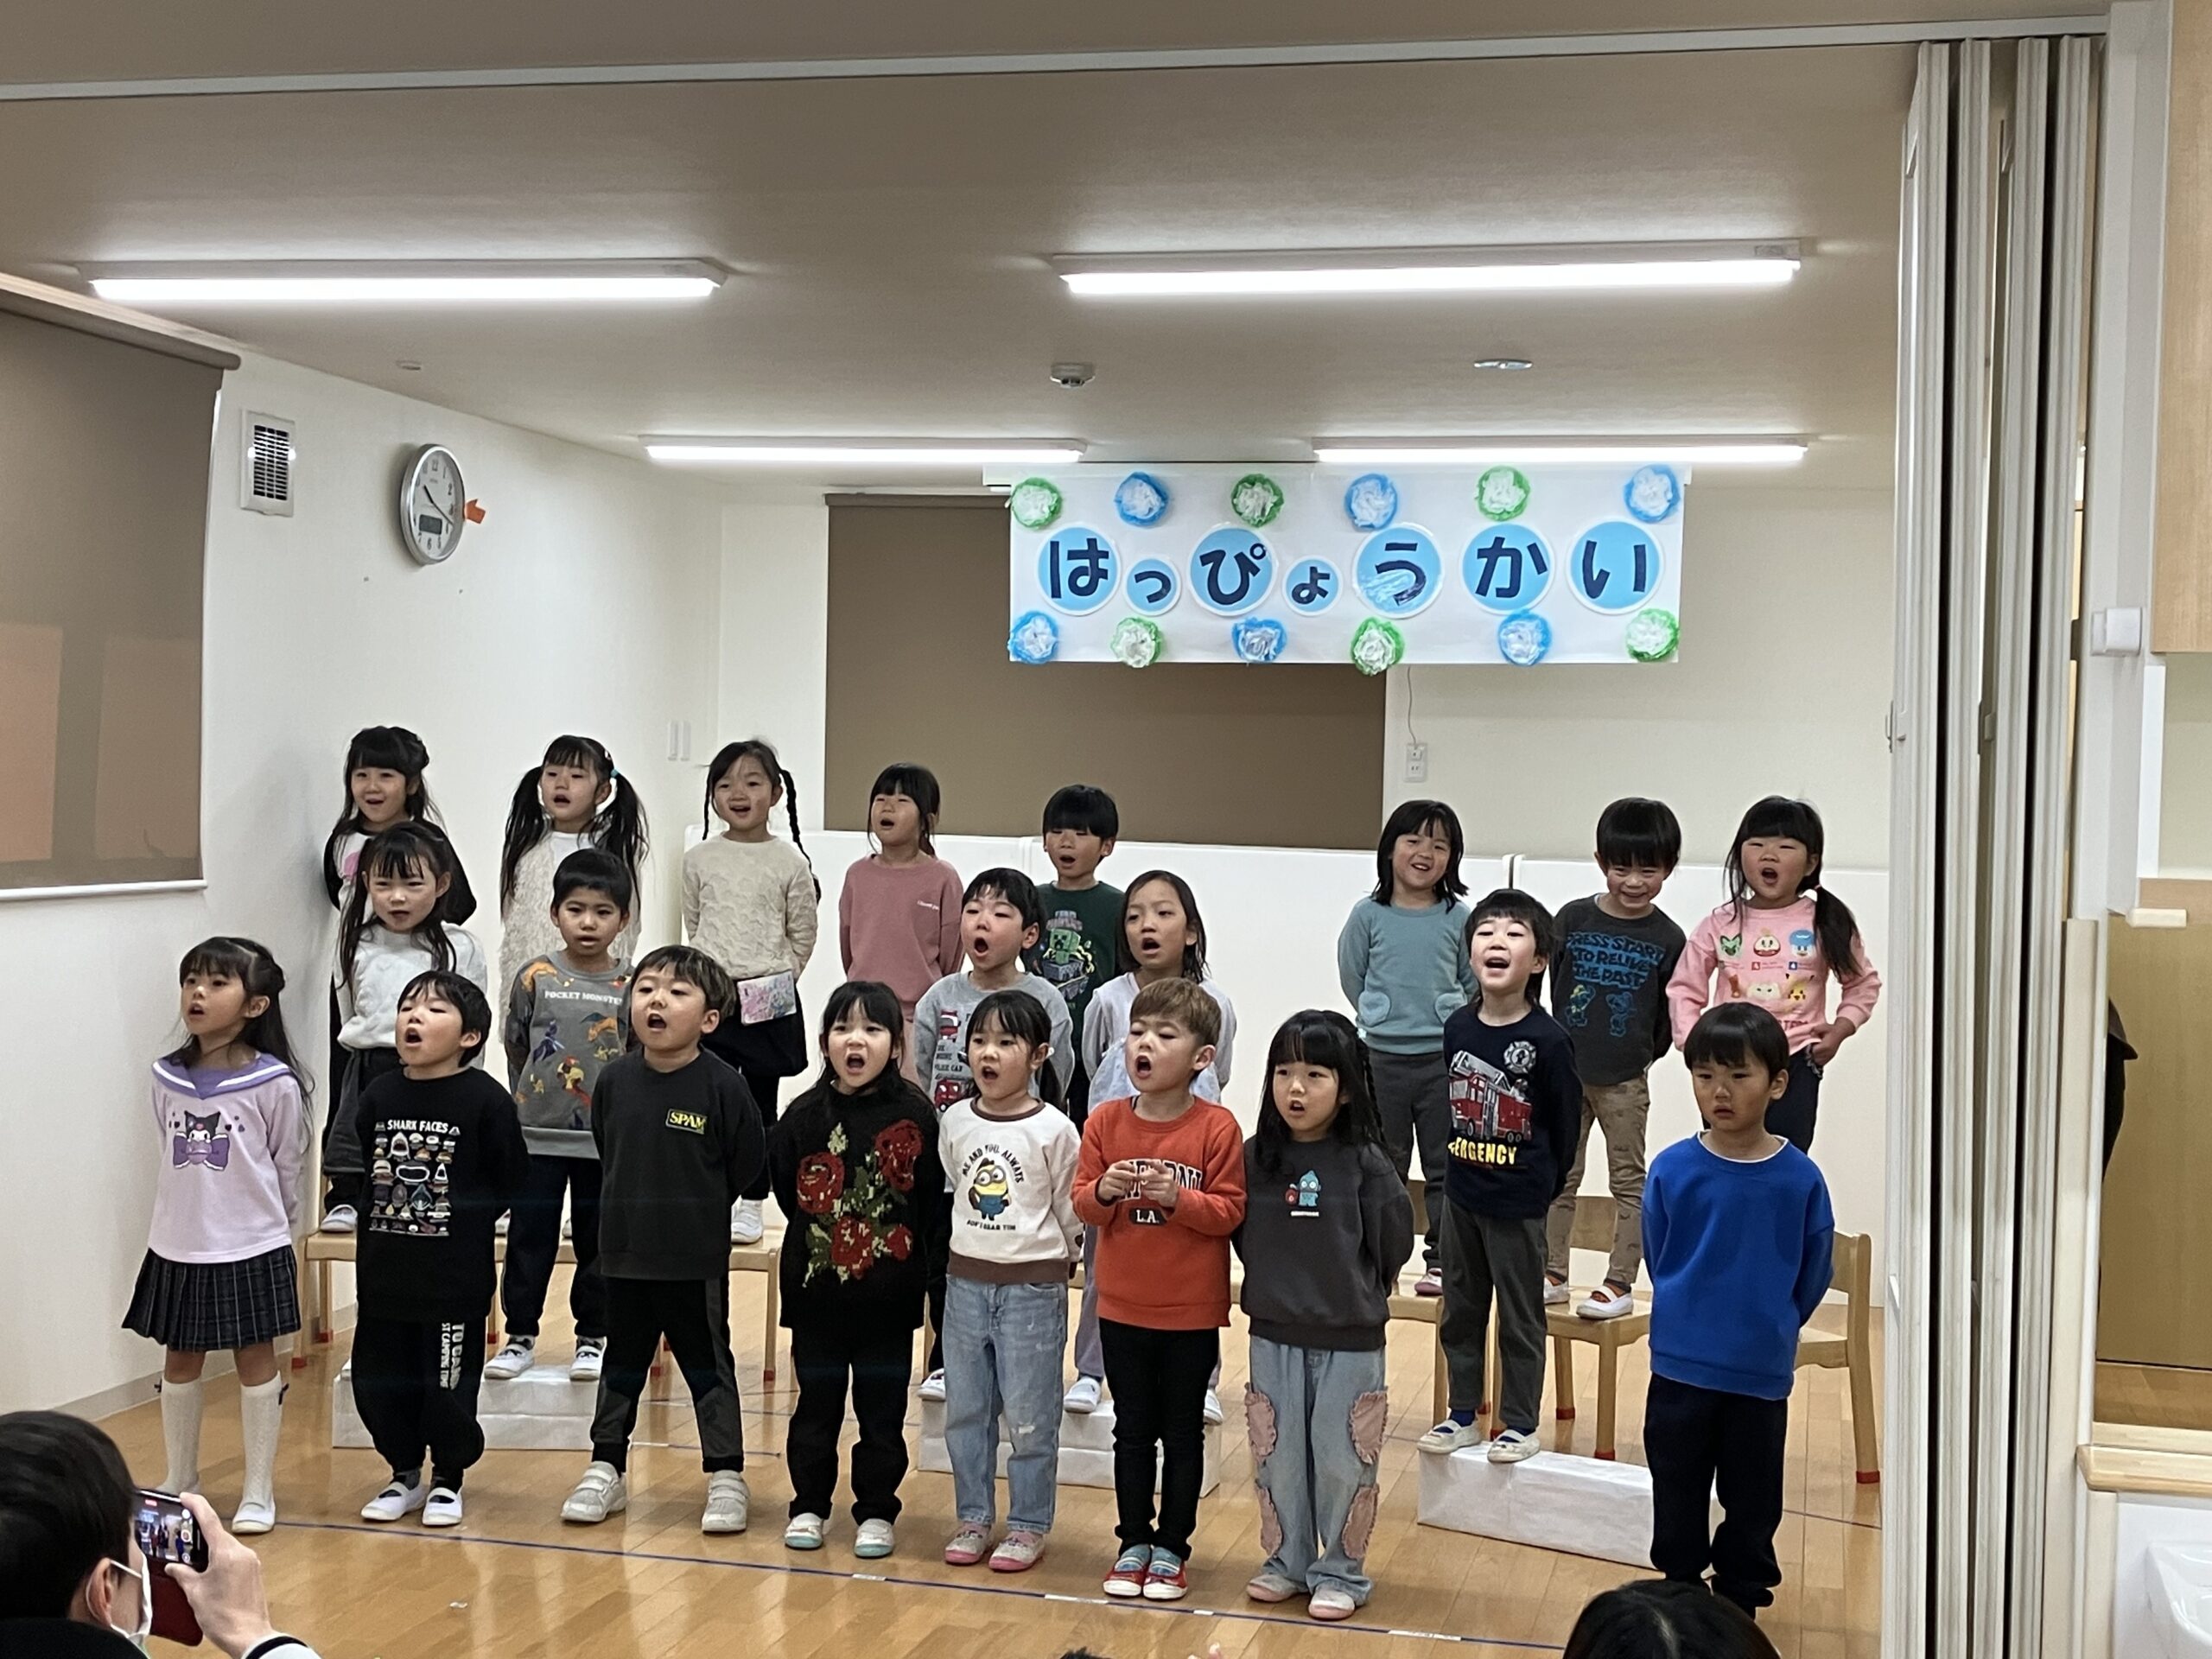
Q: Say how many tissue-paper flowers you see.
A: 12